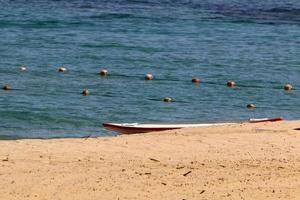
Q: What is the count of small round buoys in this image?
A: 11